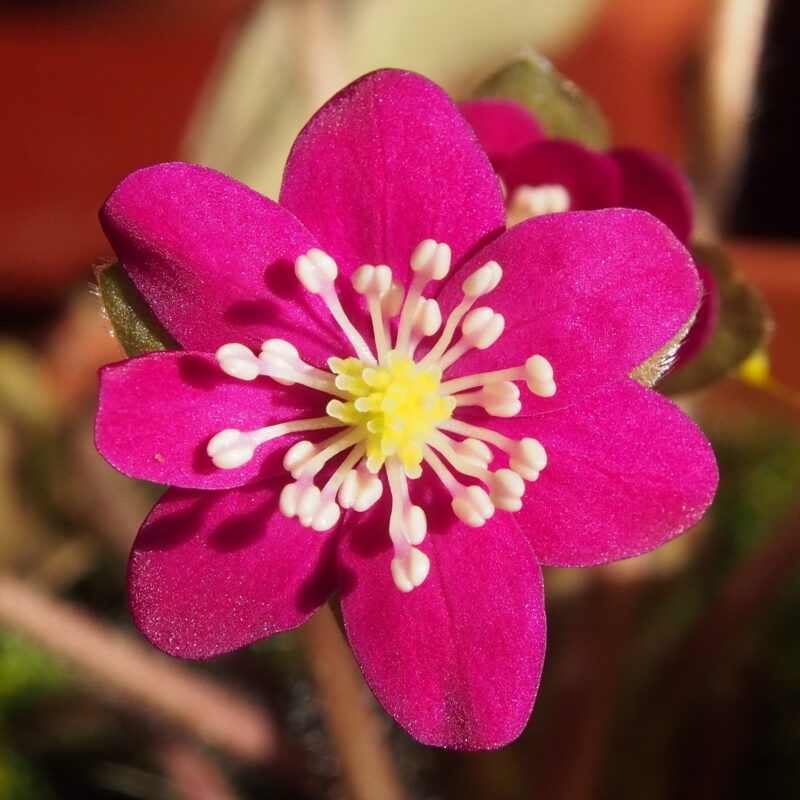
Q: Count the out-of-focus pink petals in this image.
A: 4